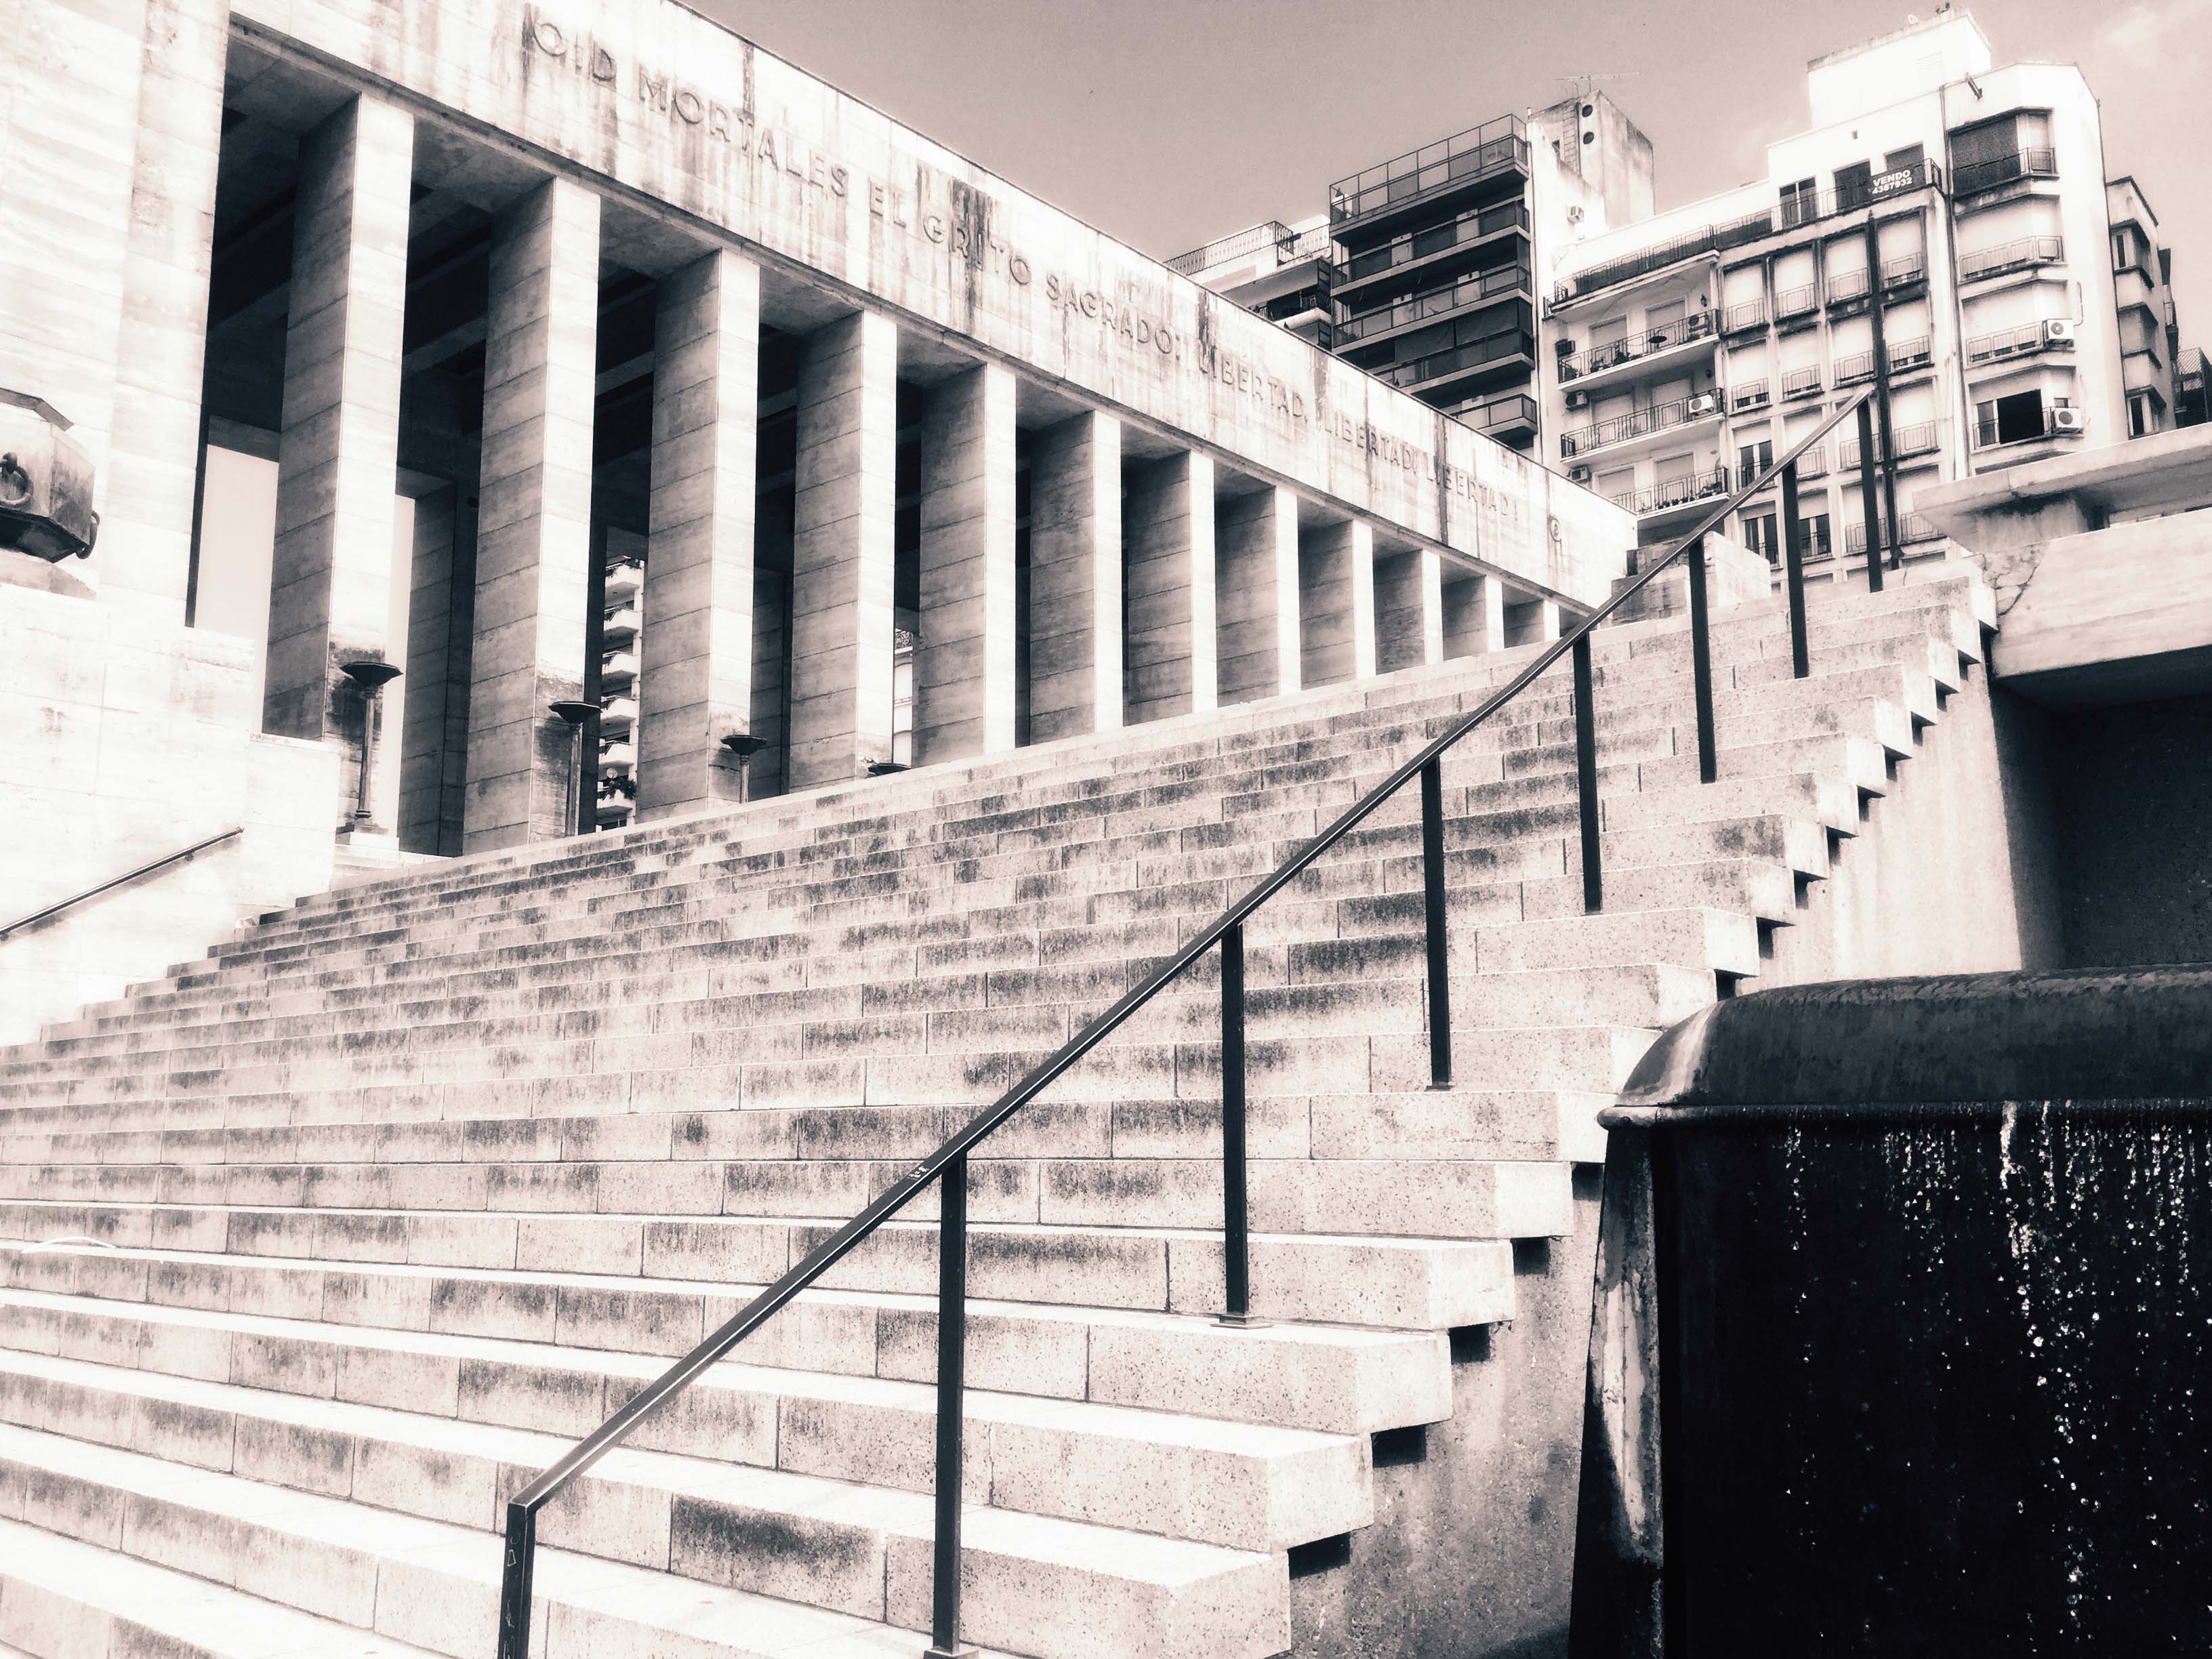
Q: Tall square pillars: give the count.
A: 12